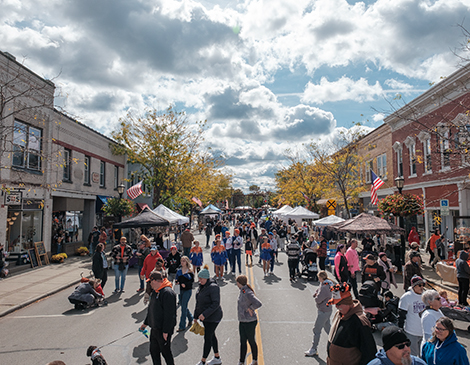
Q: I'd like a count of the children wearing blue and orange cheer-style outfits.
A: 3